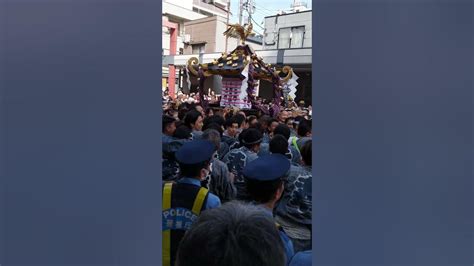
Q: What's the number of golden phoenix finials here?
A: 1